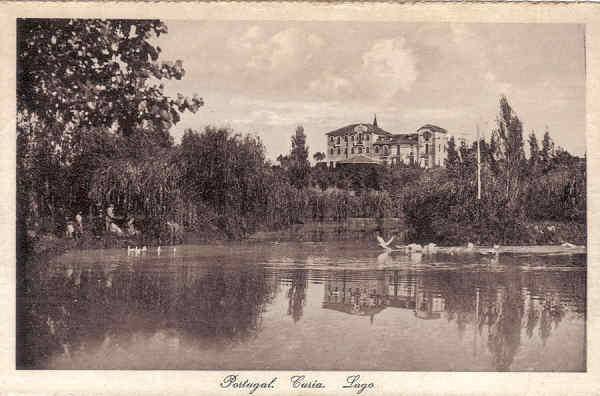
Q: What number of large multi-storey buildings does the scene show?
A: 1